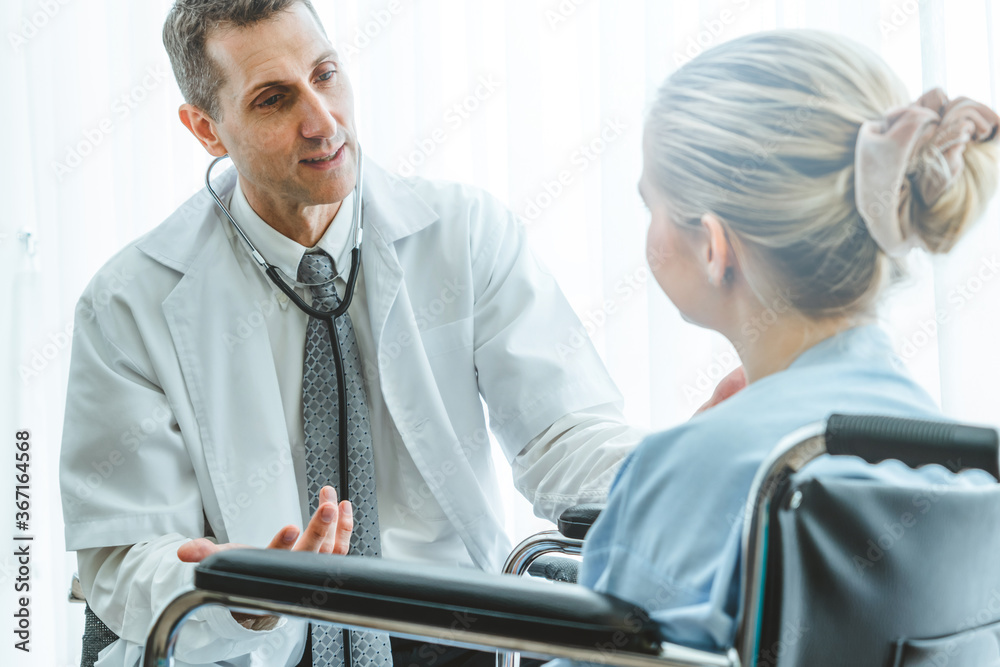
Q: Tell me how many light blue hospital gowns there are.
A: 1